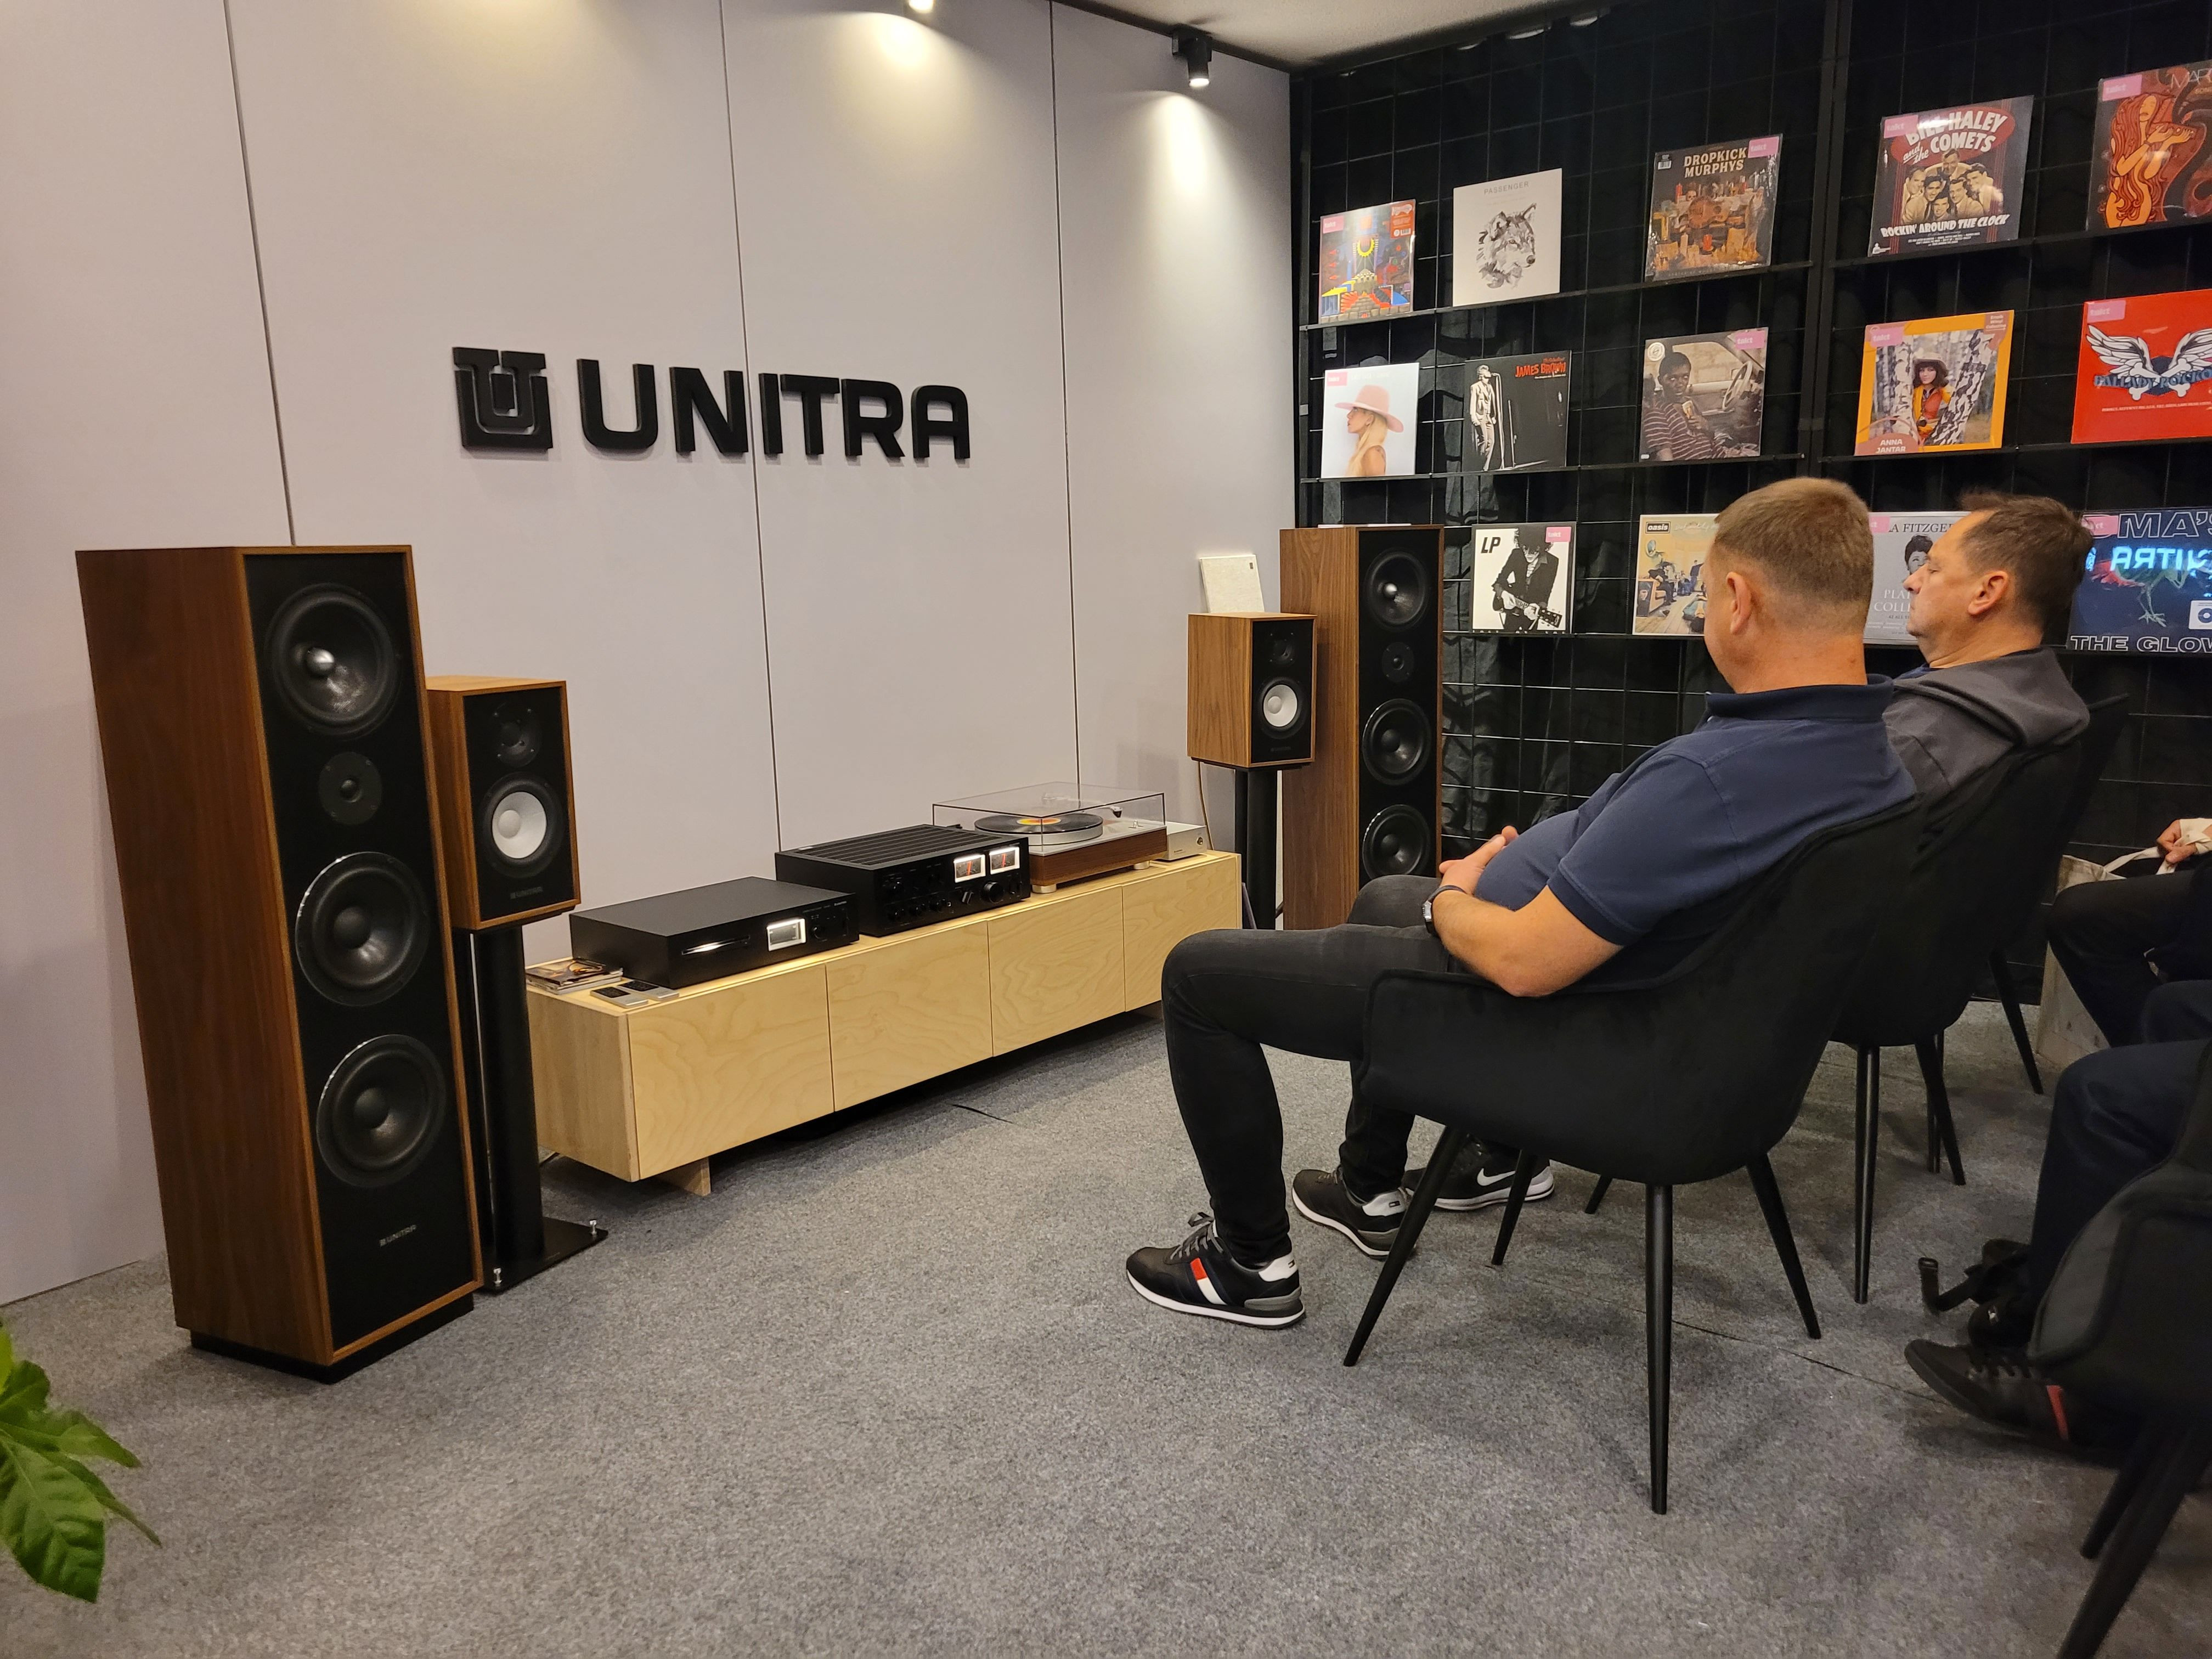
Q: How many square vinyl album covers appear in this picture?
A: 14